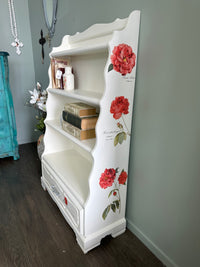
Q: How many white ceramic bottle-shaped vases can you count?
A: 1